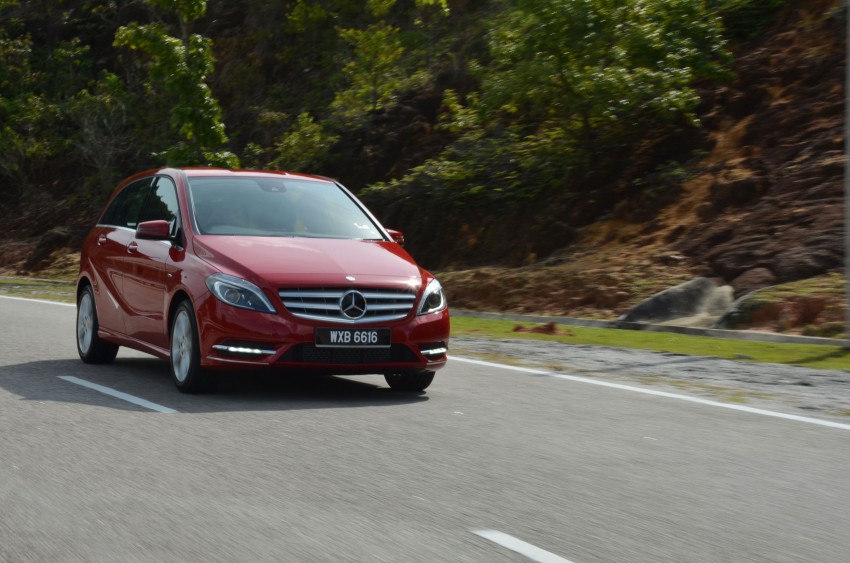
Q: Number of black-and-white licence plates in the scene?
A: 1